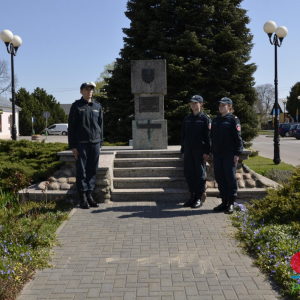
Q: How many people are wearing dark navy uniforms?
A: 3